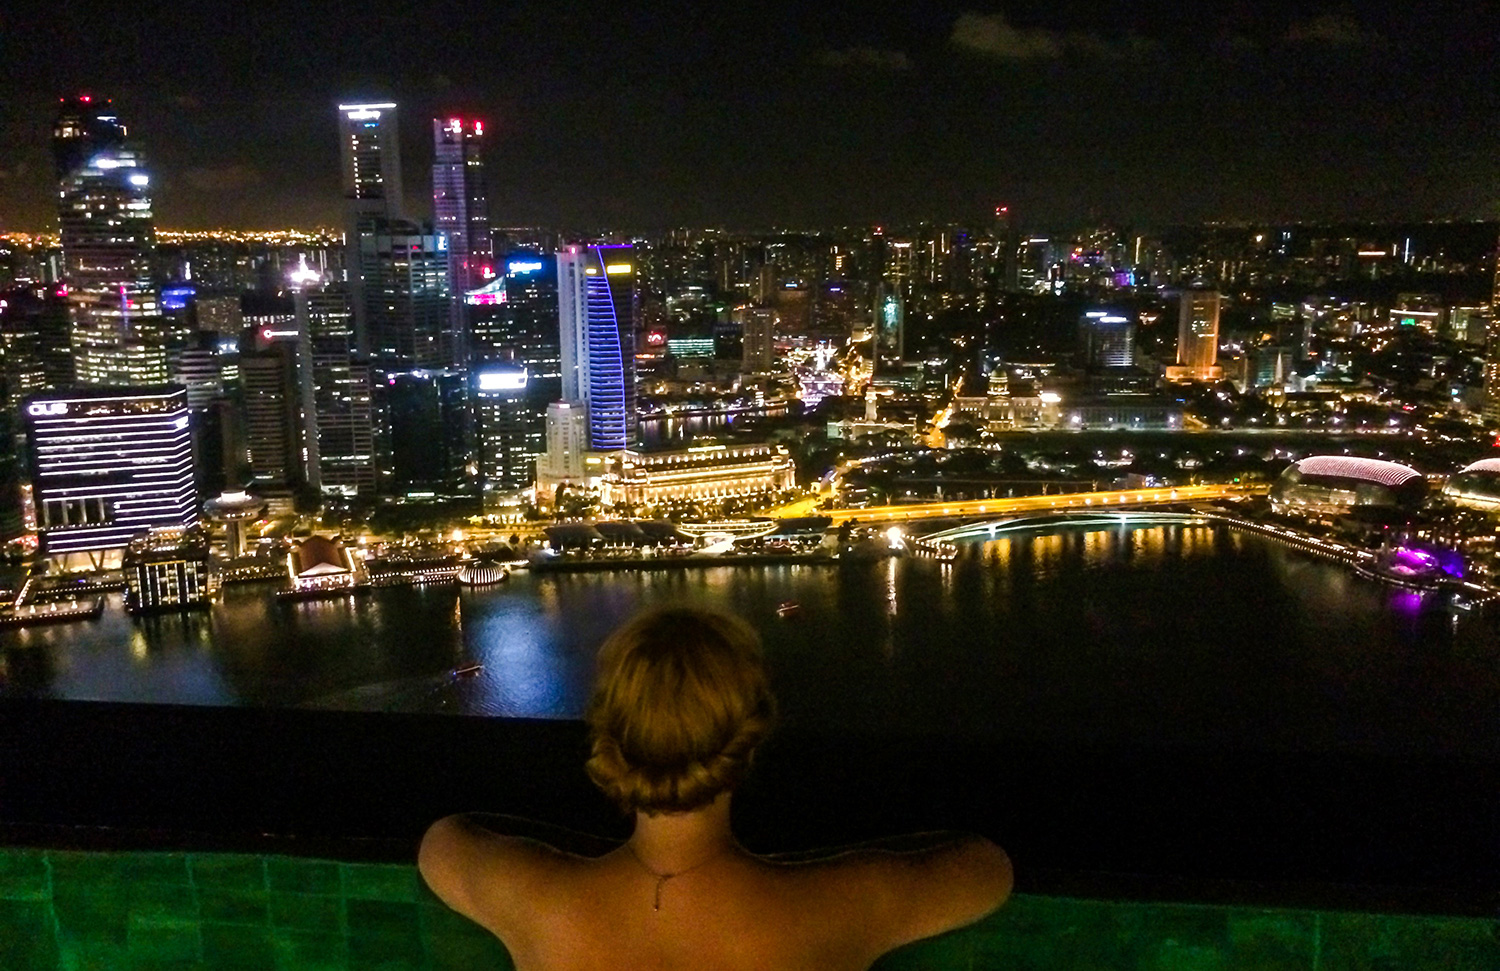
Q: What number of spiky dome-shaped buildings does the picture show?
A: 2